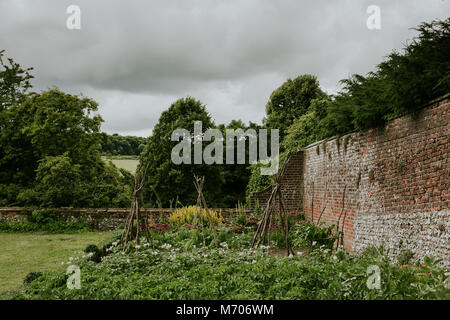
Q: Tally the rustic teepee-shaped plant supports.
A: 3